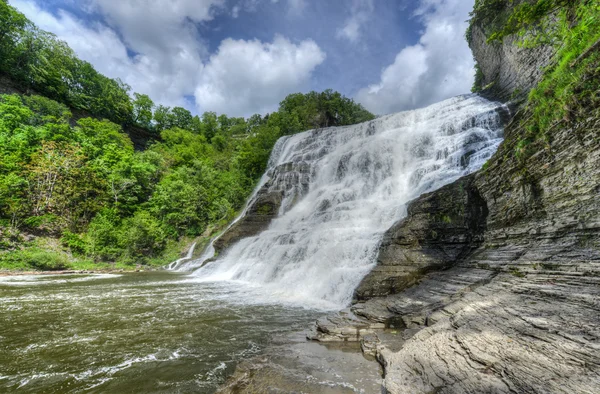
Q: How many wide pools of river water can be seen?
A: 1